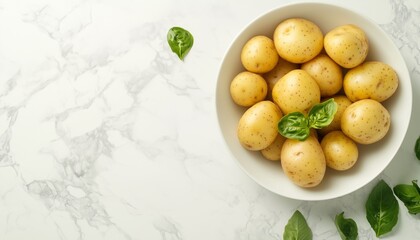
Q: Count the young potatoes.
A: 14